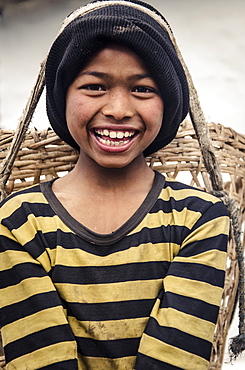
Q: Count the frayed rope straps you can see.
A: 2